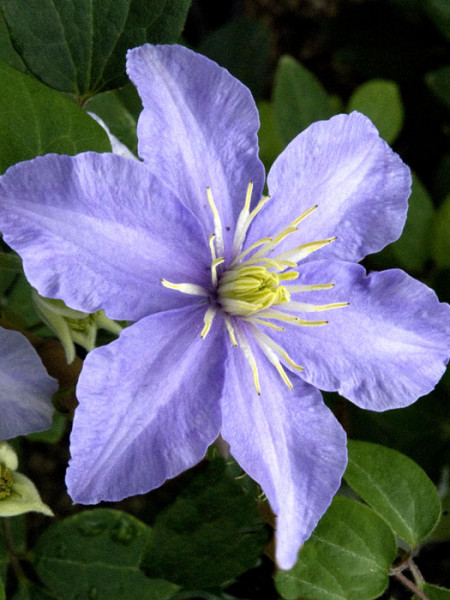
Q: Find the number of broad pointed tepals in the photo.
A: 6